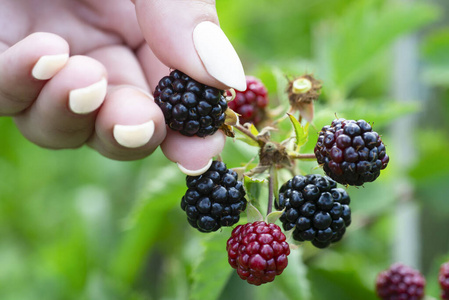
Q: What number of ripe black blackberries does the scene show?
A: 4